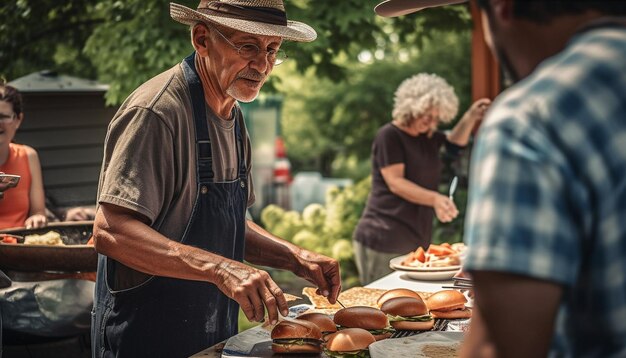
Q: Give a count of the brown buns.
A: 7